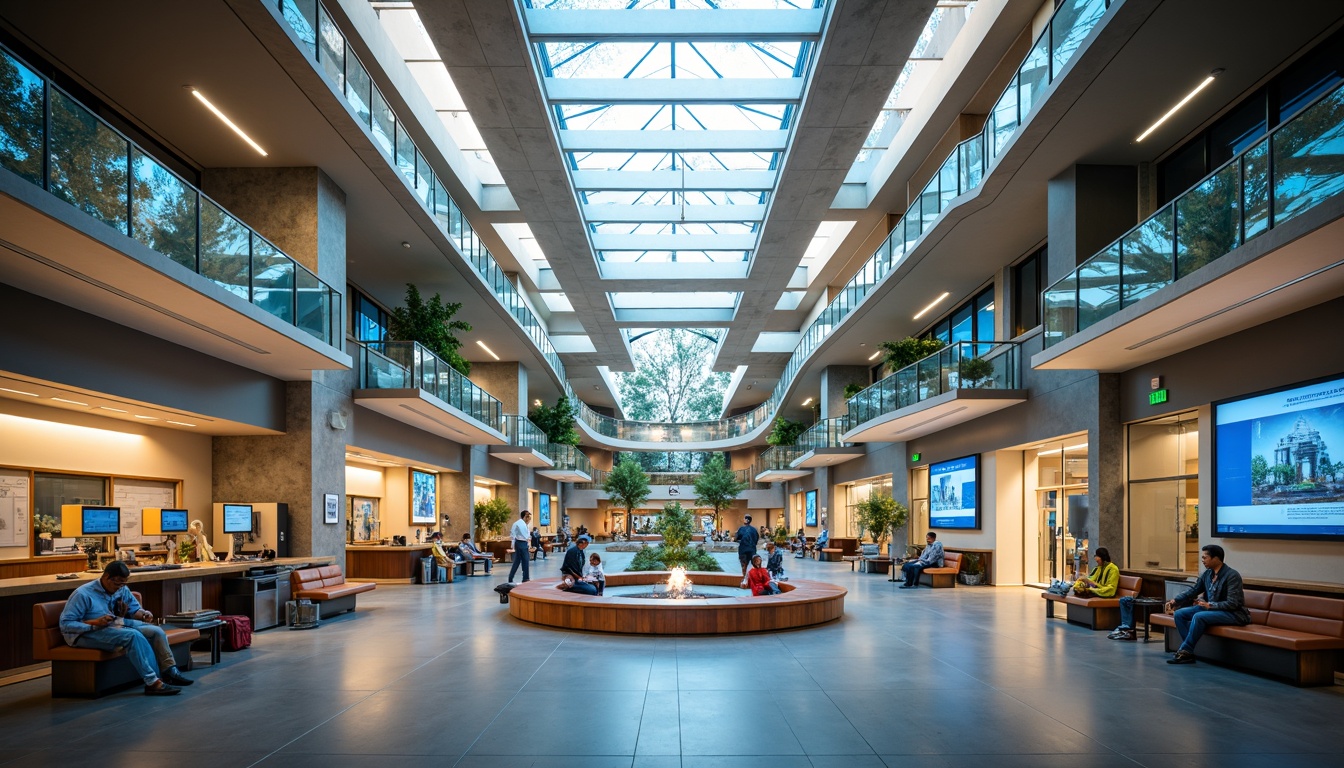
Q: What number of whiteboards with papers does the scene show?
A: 2